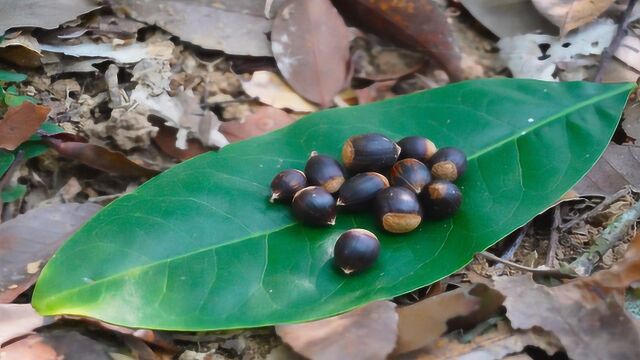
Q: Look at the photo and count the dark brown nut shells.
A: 11